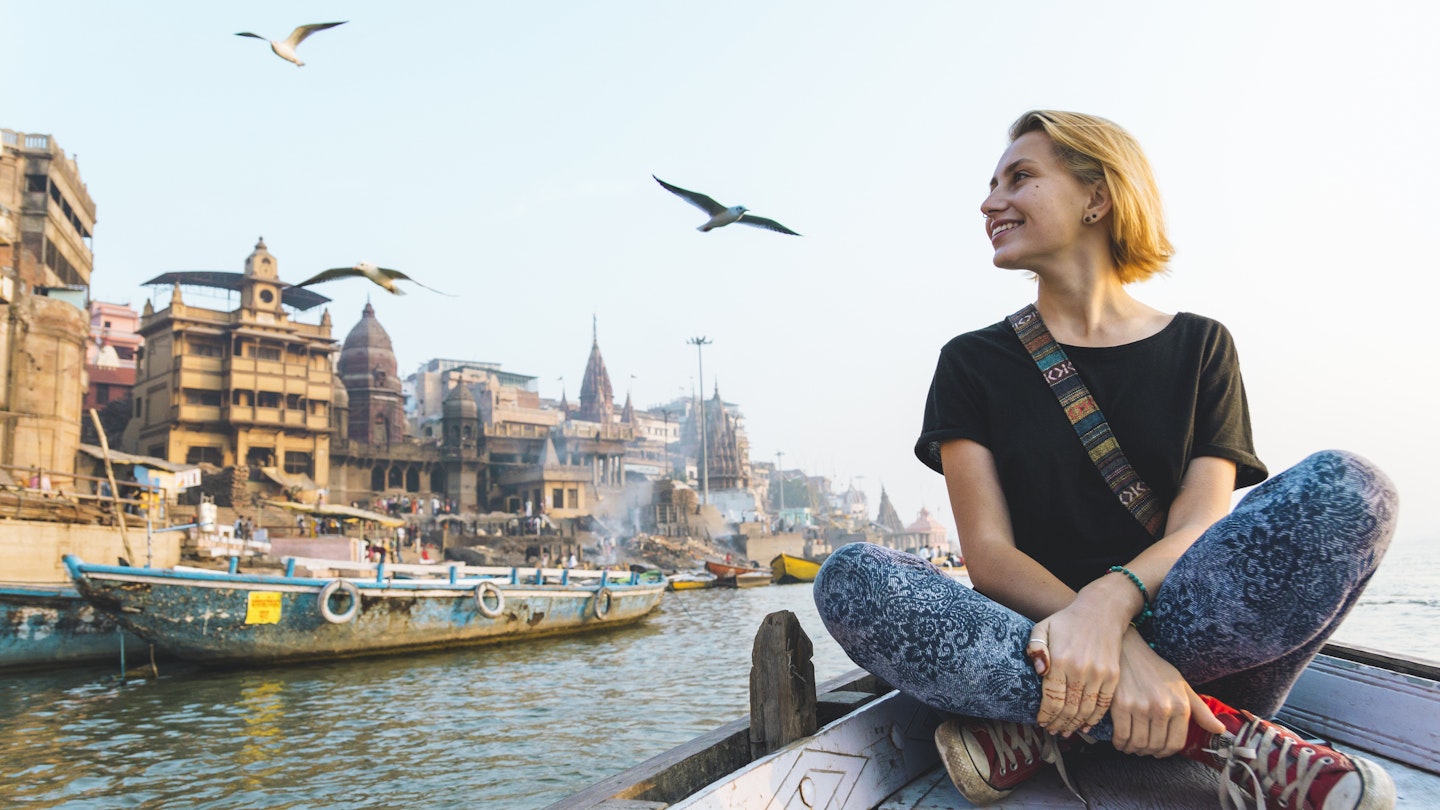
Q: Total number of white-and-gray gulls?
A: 3